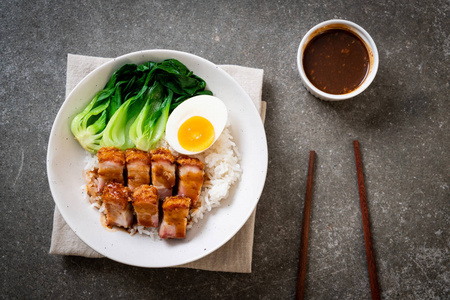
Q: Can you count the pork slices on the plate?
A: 7